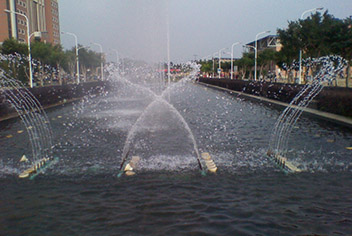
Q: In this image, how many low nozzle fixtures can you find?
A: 4